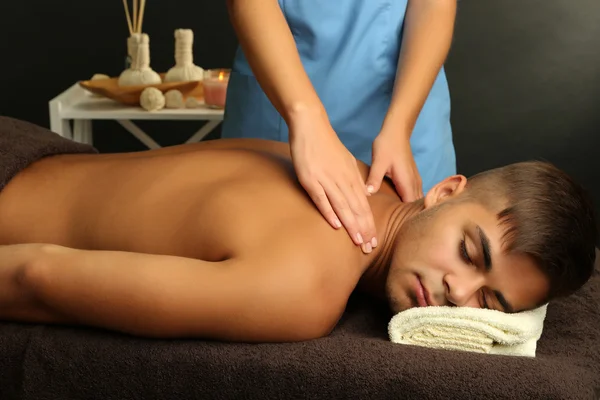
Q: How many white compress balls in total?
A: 2